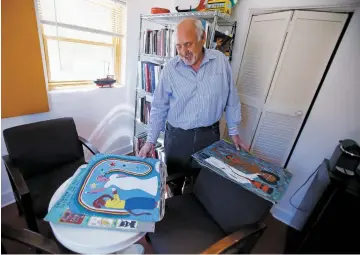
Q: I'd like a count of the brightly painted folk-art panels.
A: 2